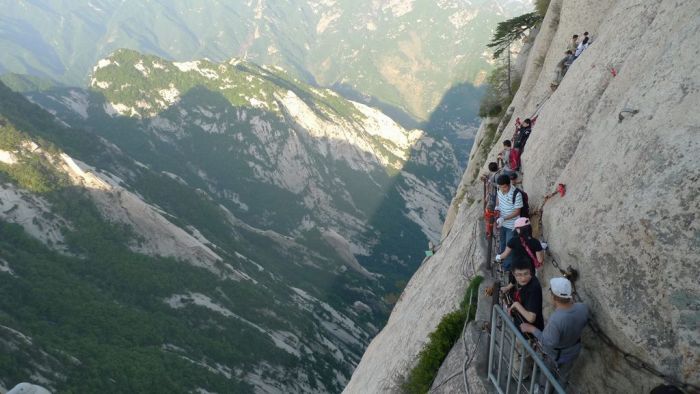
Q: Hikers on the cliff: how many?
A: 11